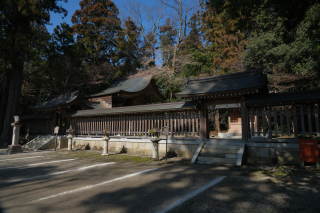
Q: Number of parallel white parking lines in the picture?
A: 5